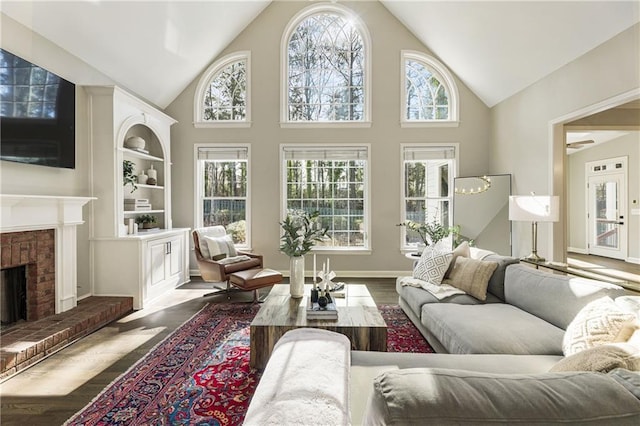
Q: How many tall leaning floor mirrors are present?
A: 1